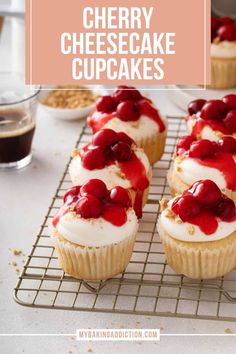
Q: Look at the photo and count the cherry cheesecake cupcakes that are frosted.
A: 7